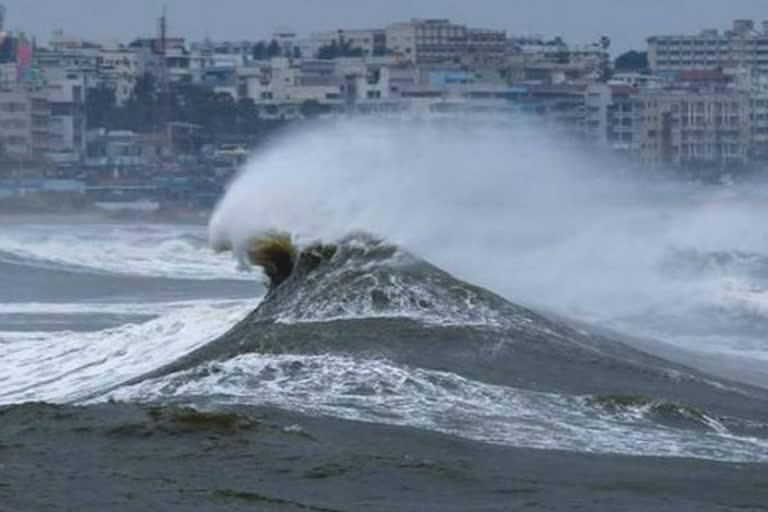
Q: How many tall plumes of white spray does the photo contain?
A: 1